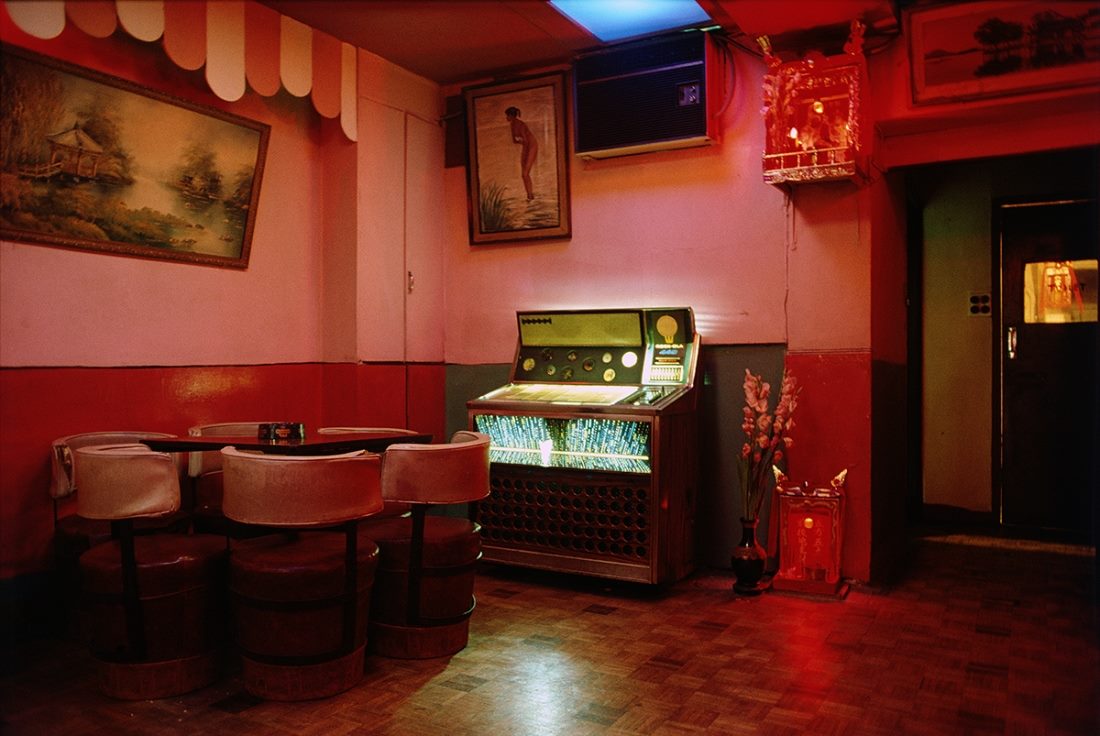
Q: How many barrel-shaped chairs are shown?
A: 6